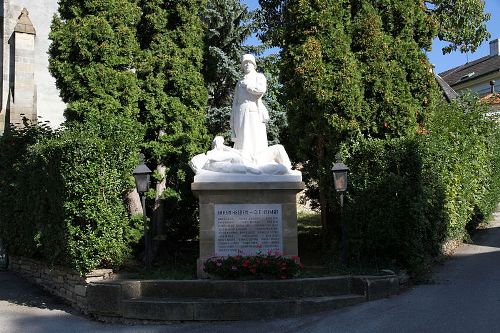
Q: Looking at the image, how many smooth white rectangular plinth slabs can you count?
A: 1